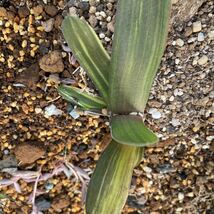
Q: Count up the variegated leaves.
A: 5